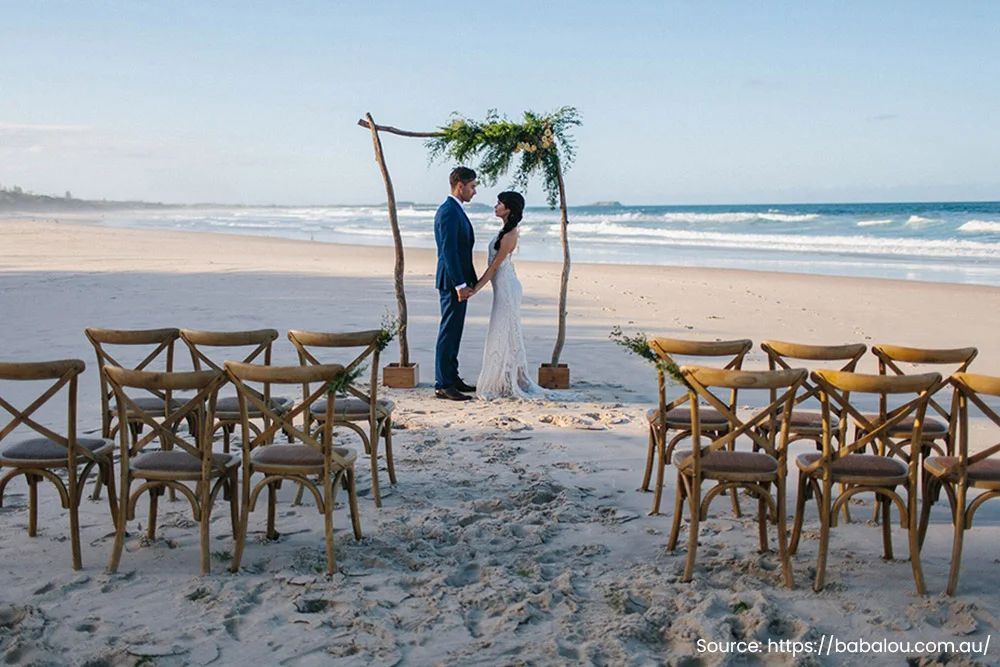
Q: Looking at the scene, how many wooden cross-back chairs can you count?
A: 12